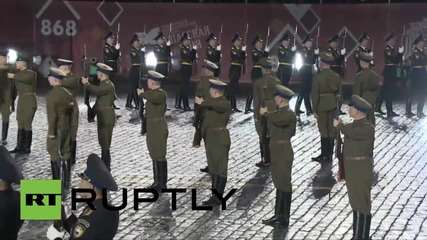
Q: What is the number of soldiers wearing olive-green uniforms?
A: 13